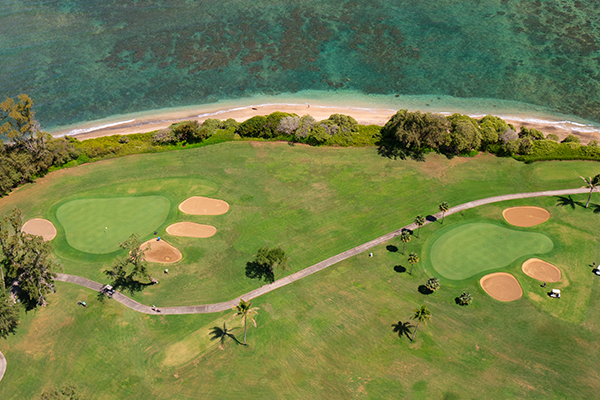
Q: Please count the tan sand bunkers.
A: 7